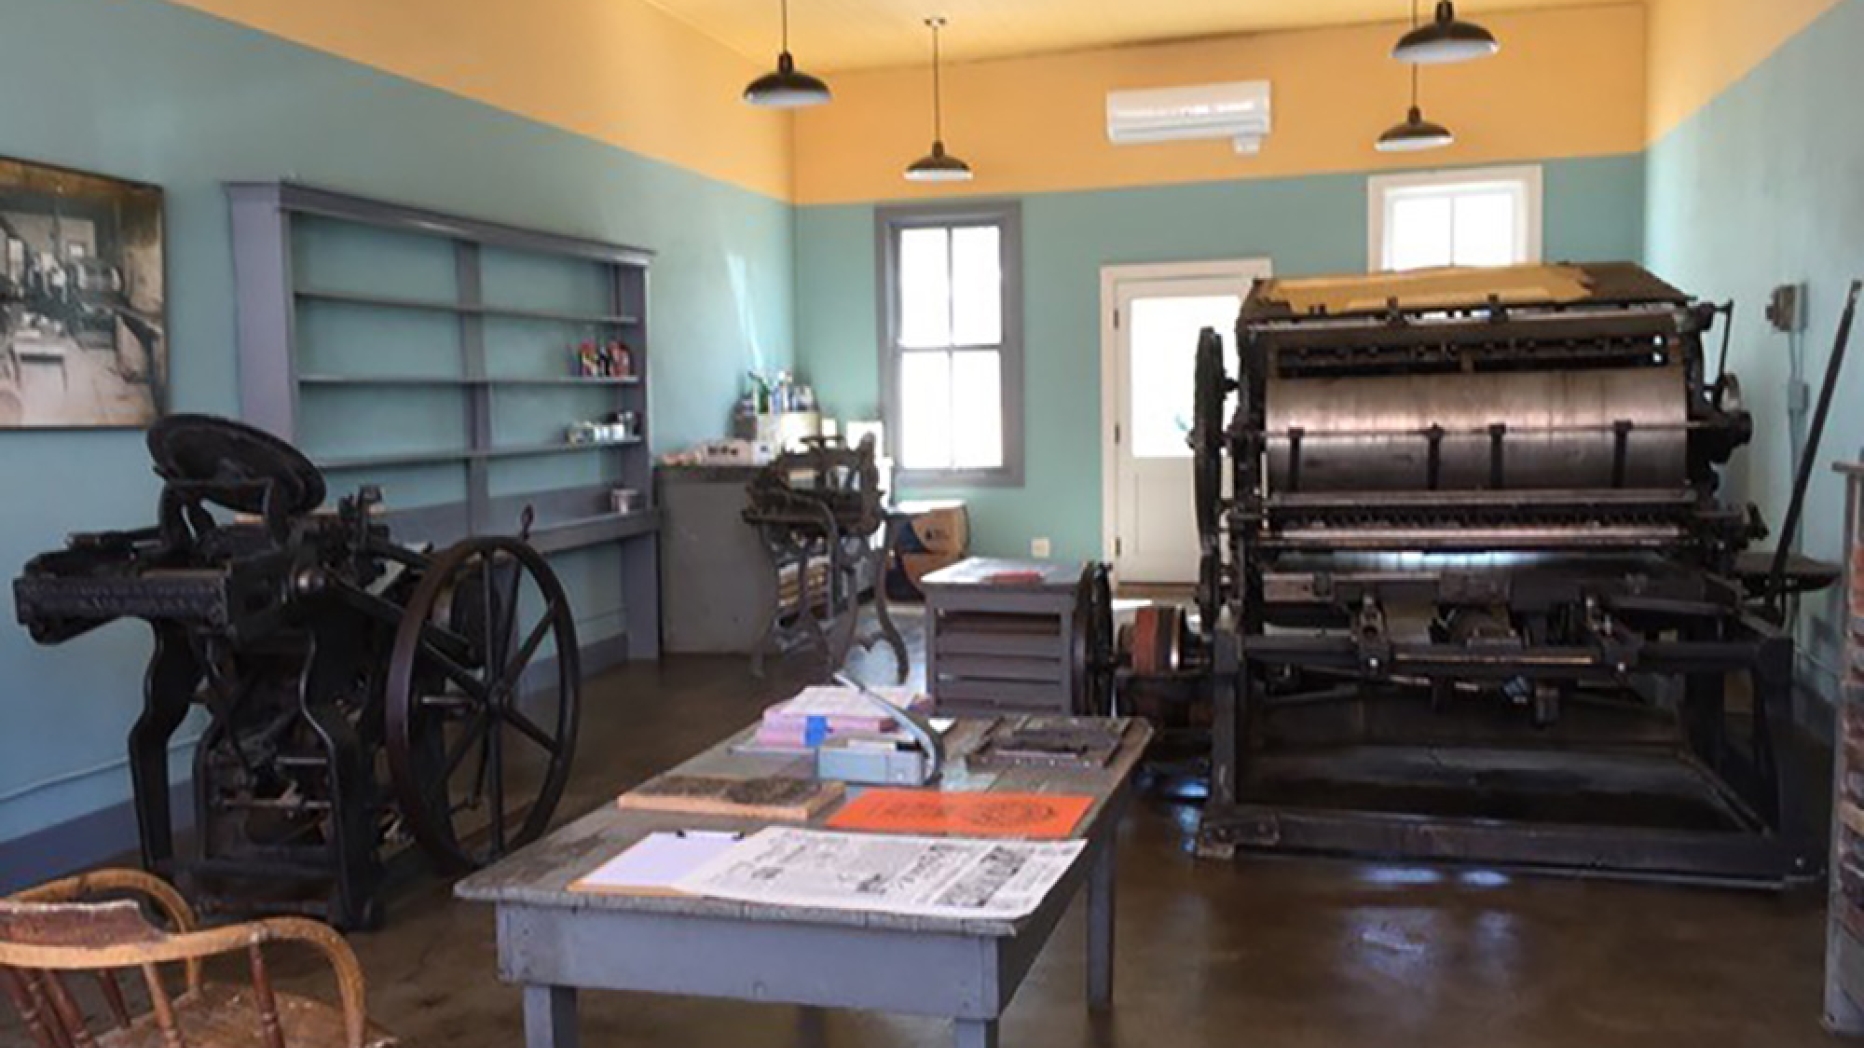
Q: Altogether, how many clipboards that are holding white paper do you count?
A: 1